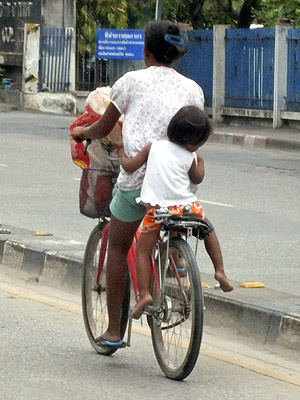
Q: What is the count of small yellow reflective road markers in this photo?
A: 3